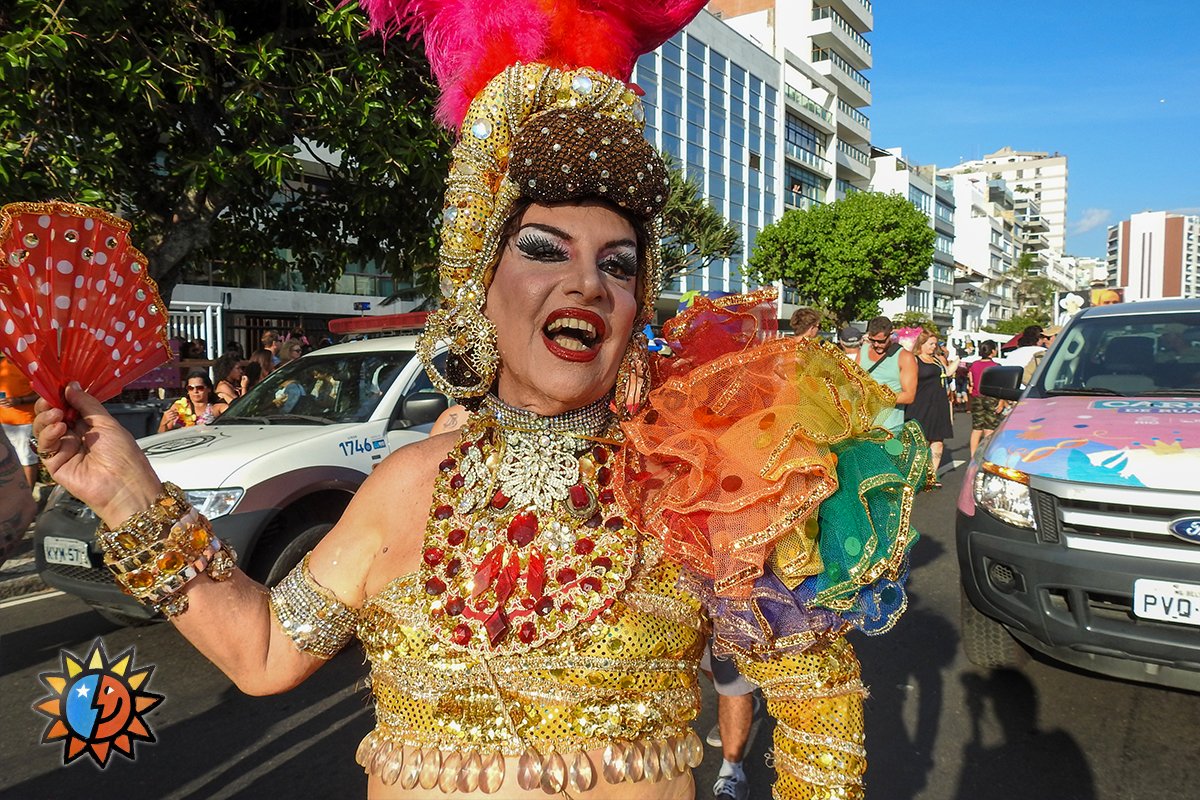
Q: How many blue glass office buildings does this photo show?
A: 1